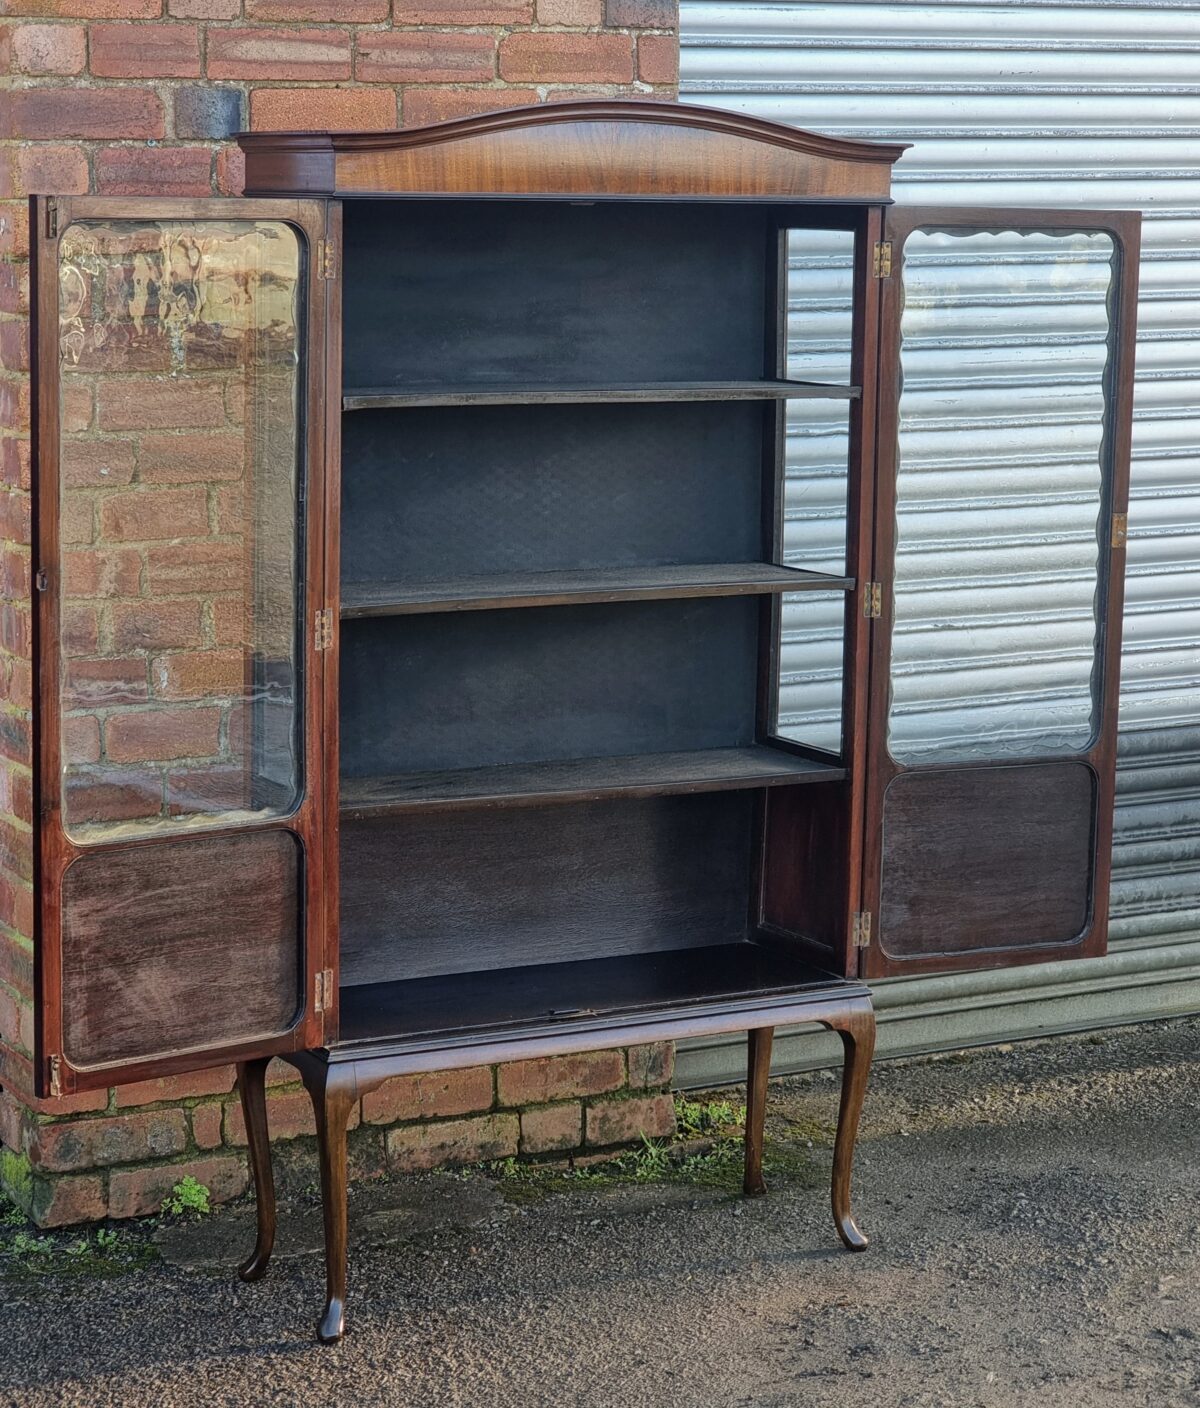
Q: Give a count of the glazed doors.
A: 2